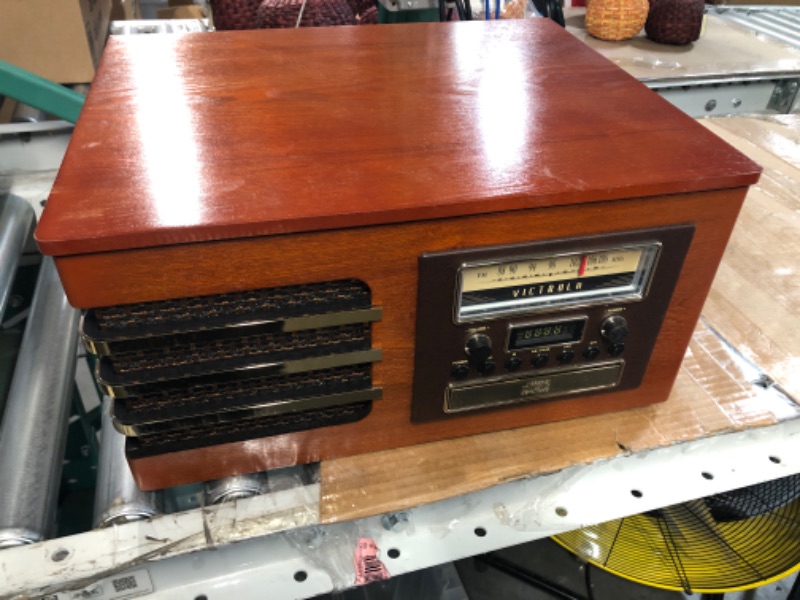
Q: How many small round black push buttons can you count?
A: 7